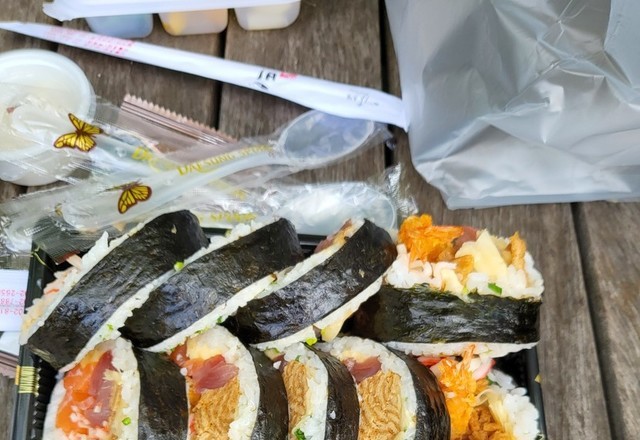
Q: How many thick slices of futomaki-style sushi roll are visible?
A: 9